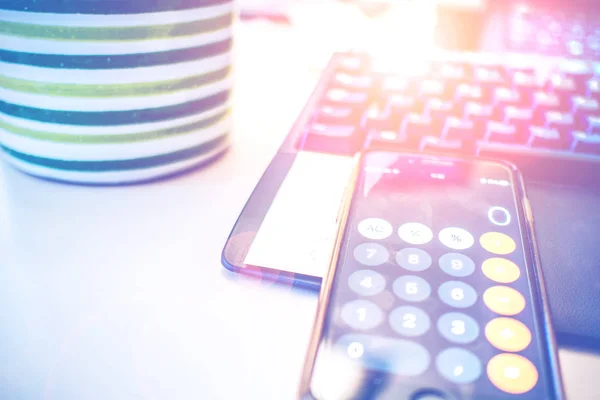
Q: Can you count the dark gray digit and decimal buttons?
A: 11